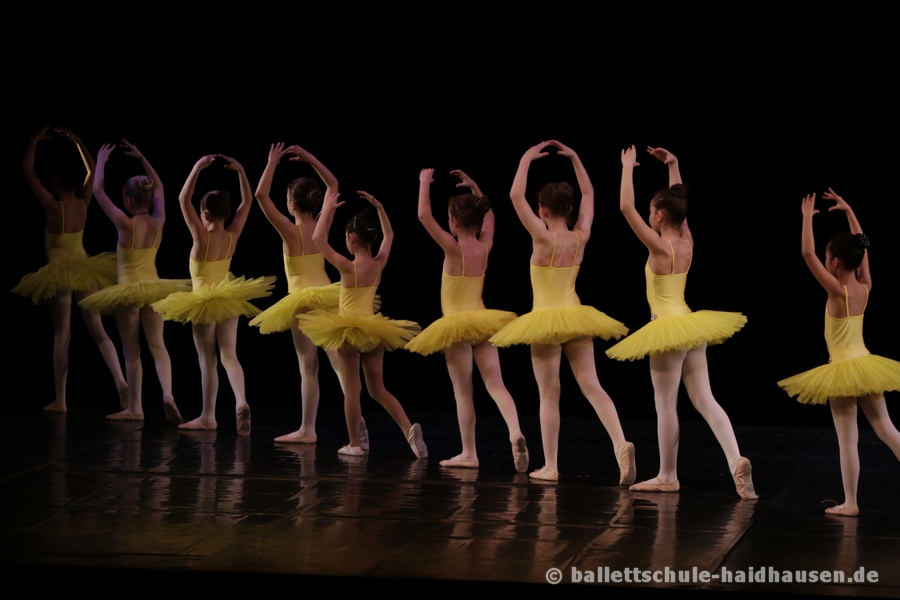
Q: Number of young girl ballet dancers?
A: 9